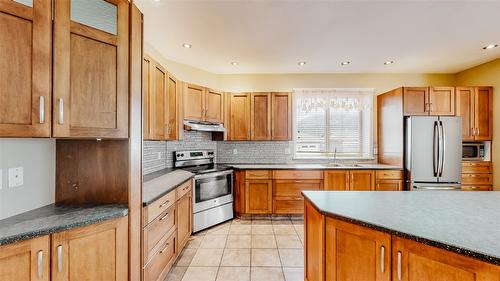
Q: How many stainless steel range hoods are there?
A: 1